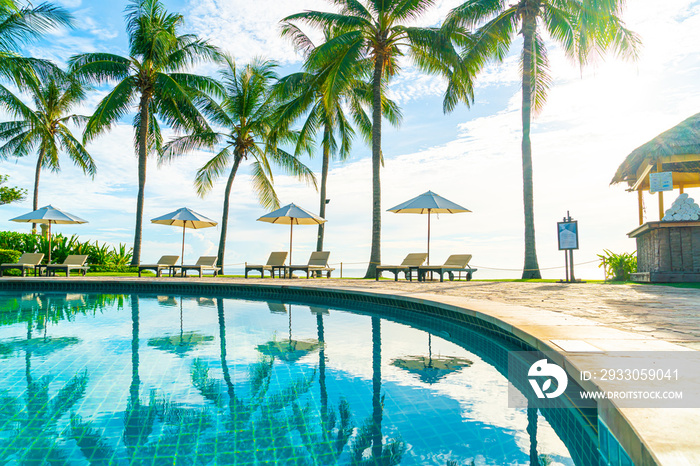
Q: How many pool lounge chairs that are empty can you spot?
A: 8